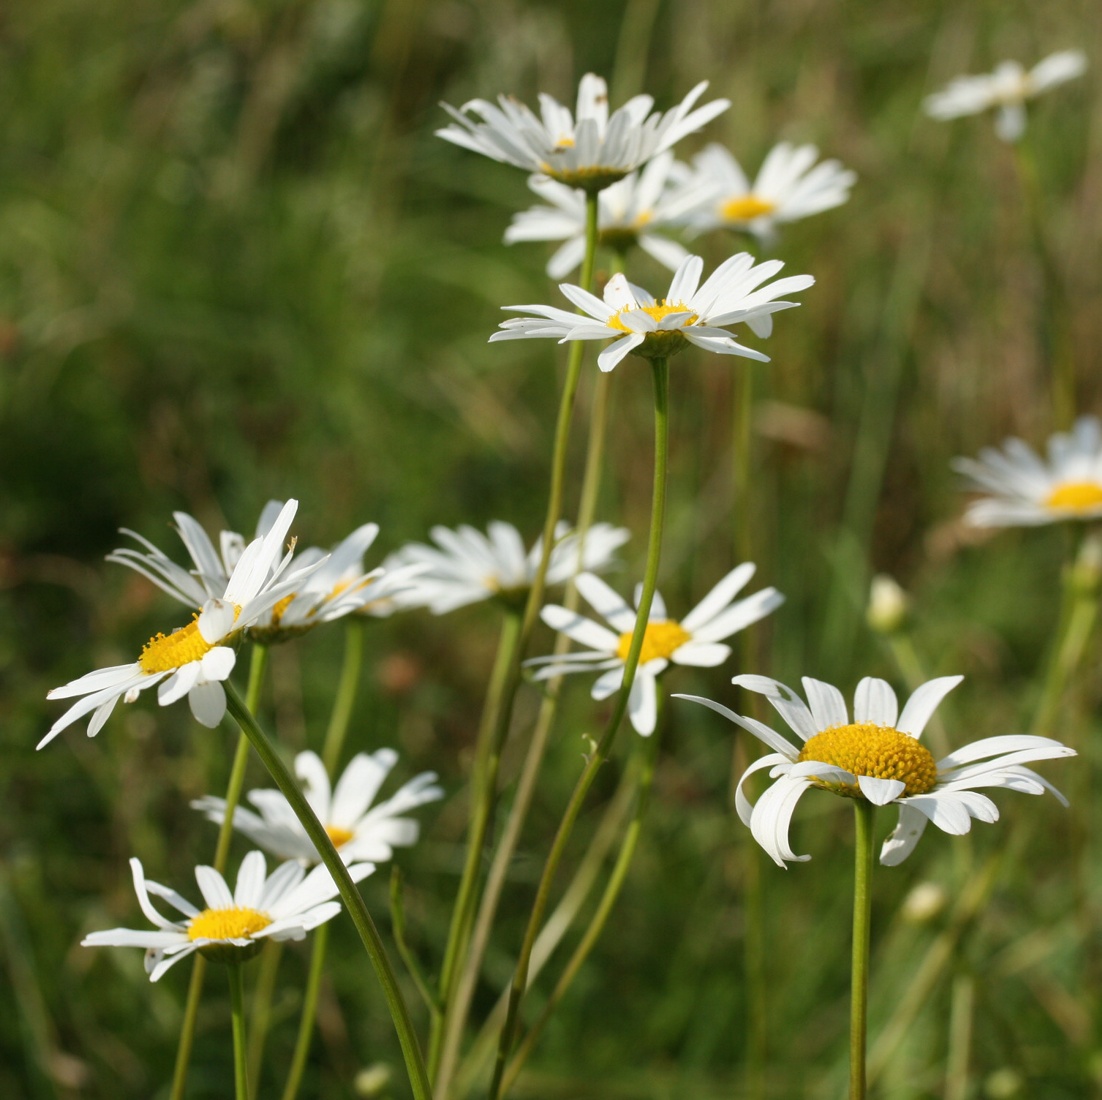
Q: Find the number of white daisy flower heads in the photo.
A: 14